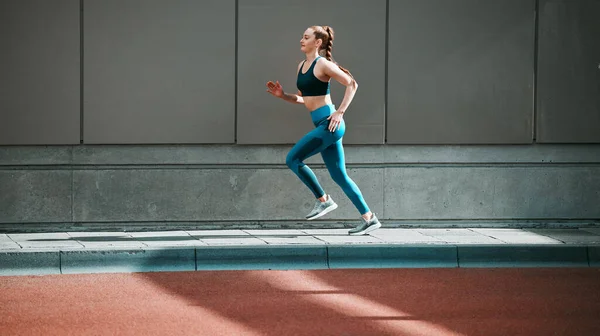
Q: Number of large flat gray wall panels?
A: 5